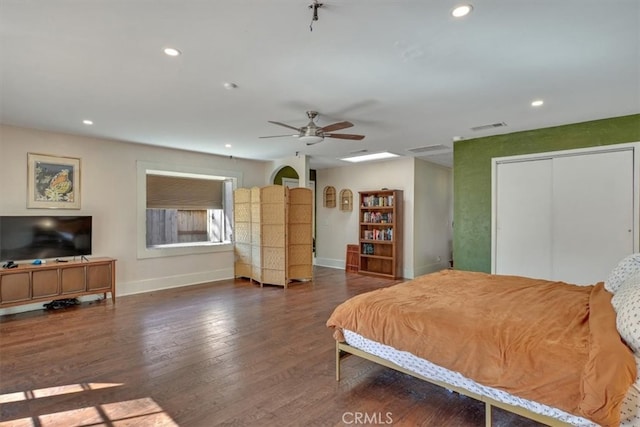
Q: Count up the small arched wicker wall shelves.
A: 2